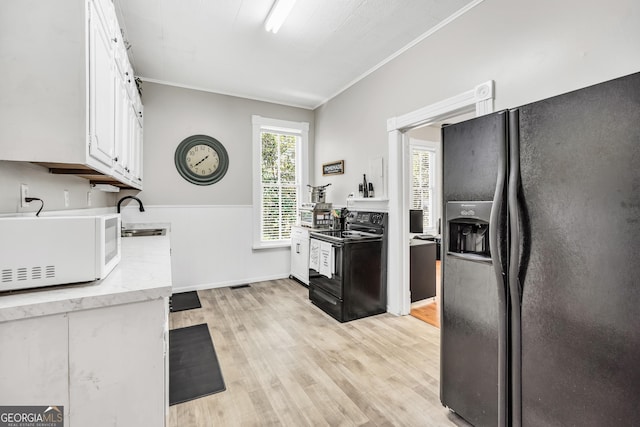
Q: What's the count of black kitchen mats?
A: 2